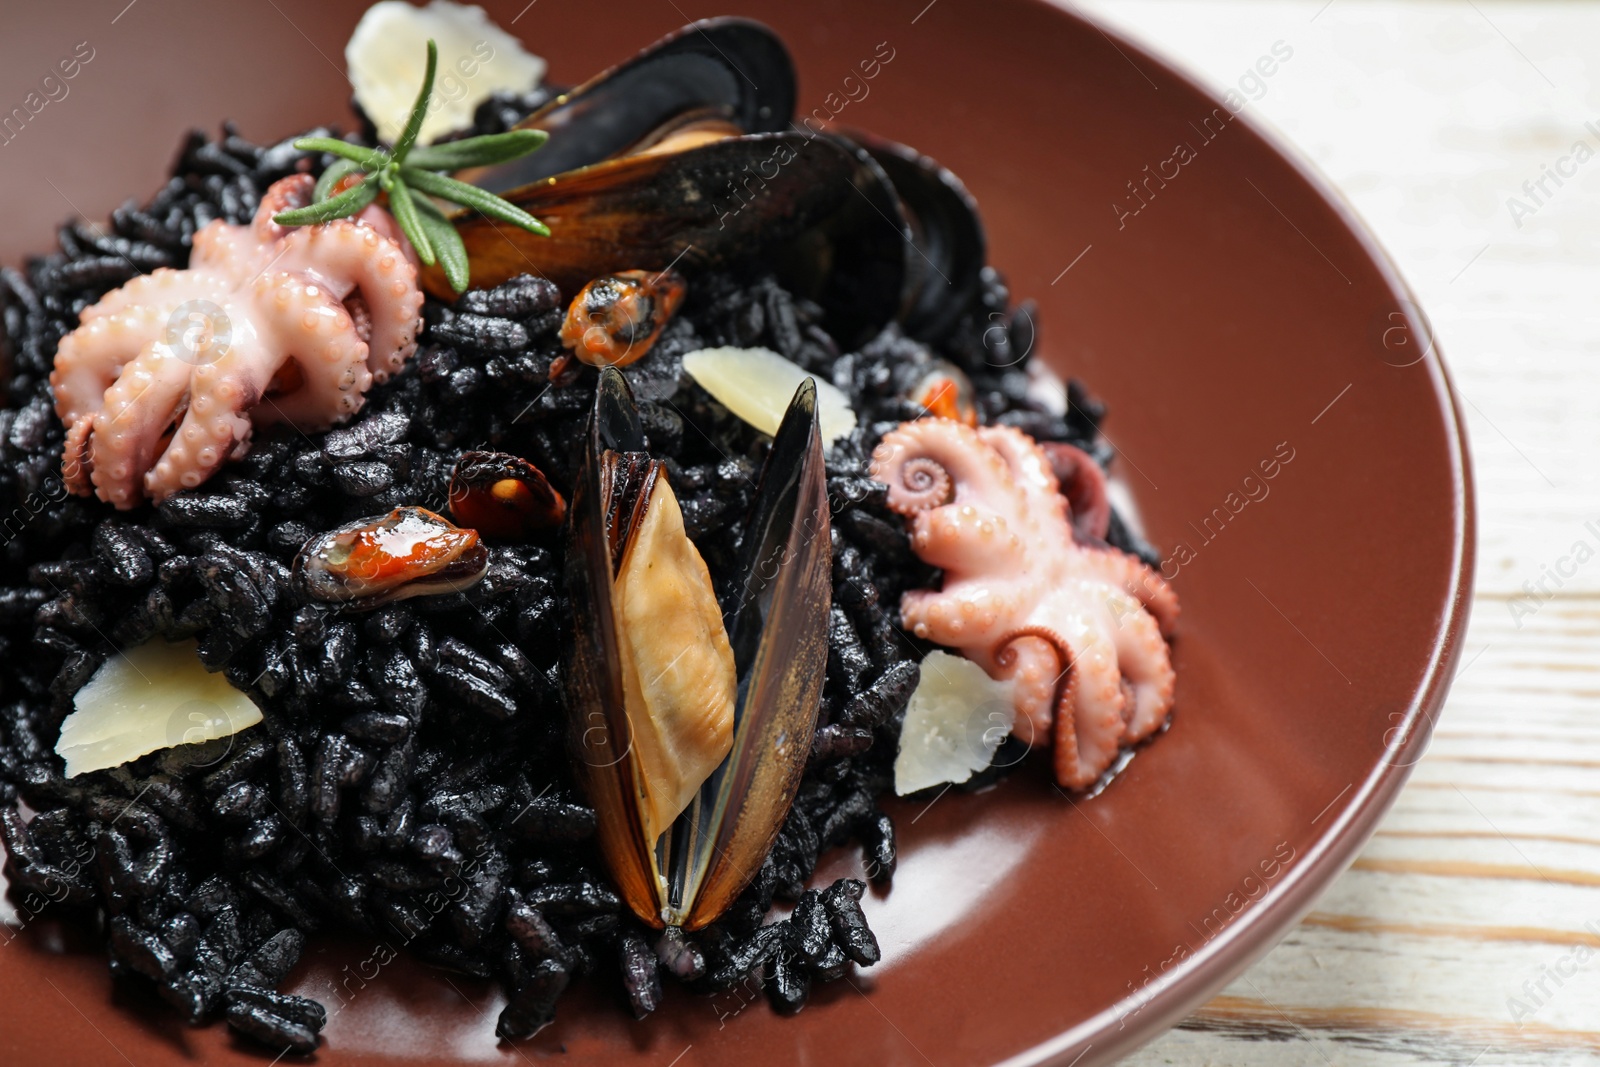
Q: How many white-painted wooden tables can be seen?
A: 1